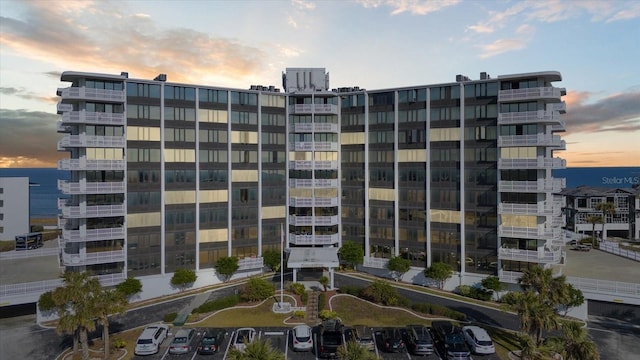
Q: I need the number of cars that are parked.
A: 11